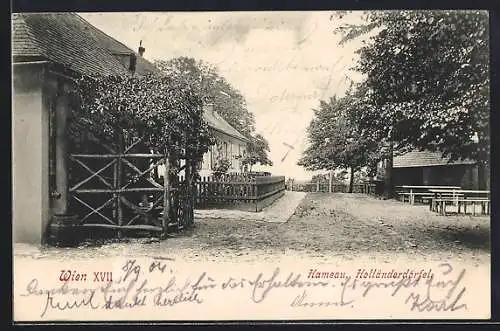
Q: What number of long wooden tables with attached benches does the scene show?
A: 2